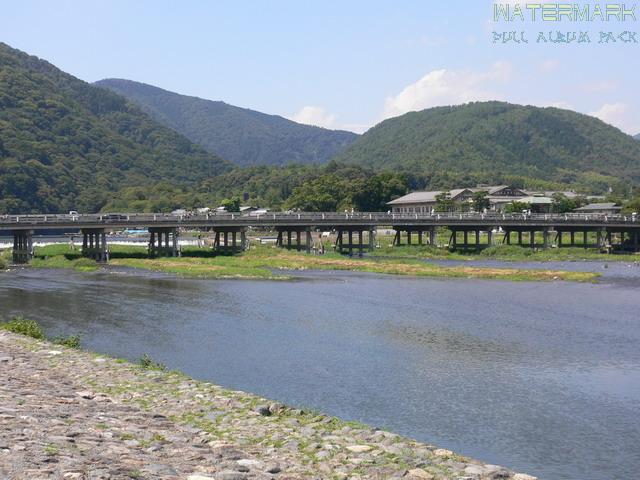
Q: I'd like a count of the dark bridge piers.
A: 11